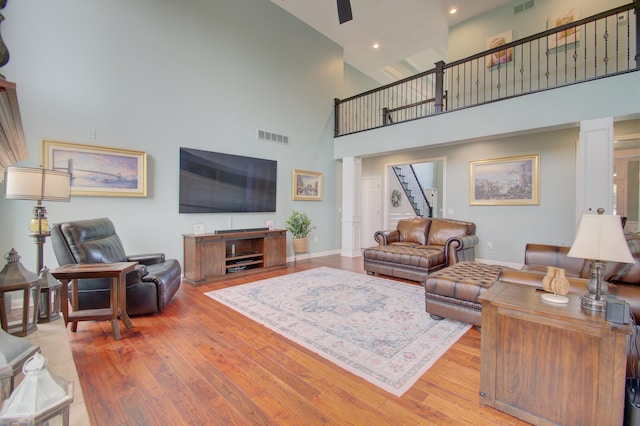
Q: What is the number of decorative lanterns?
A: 4